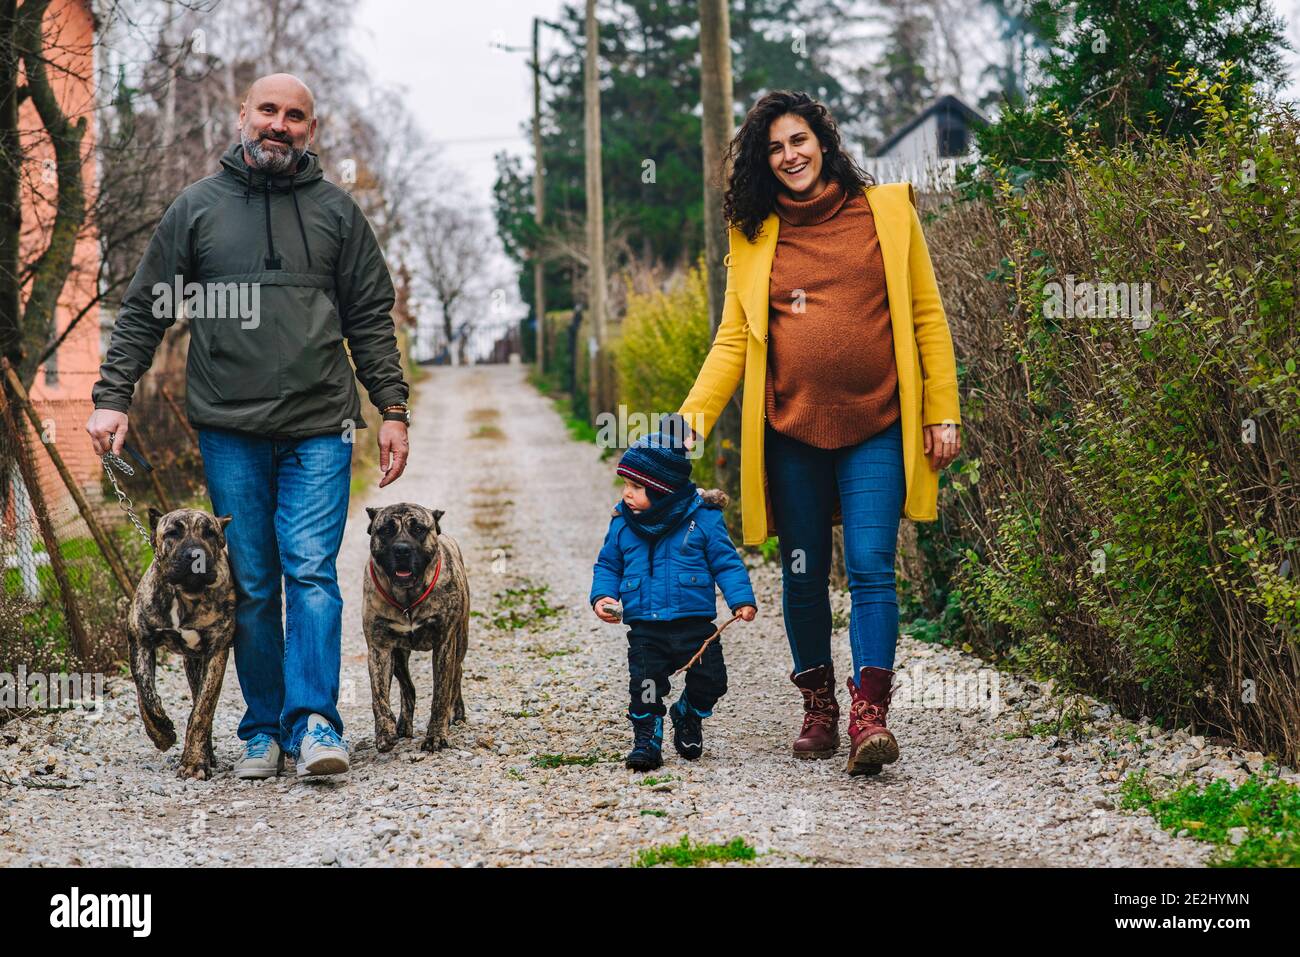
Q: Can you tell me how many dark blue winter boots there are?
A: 2